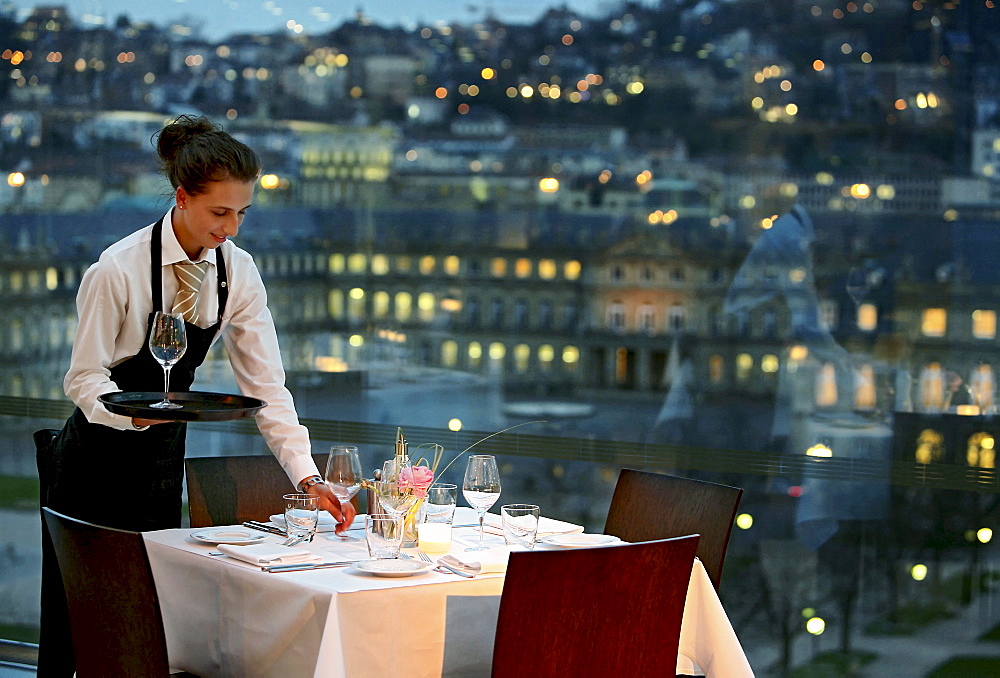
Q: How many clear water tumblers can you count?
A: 4